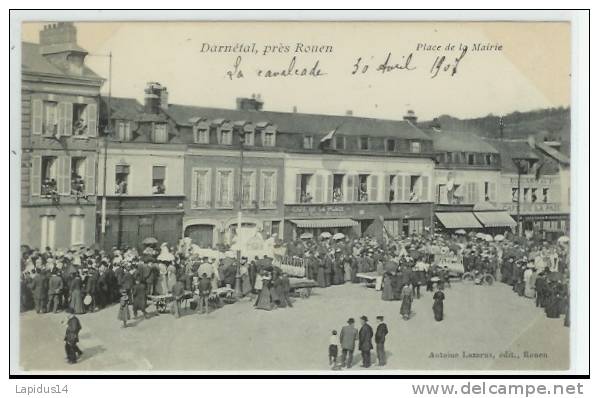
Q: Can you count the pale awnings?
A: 3